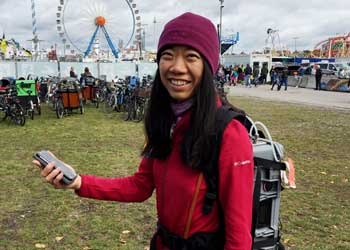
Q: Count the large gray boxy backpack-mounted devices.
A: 1